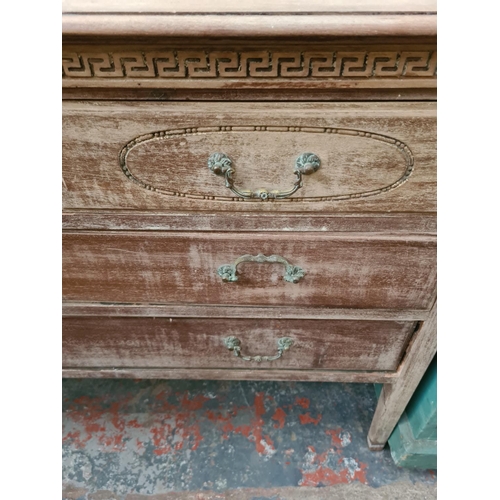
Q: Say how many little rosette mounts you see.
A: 6